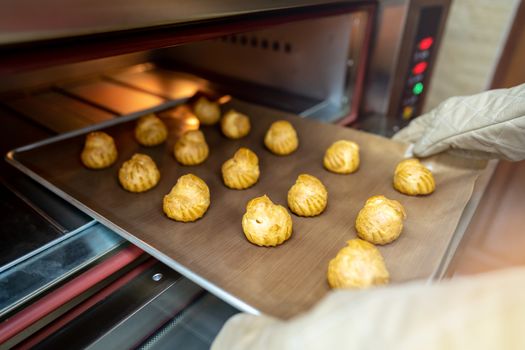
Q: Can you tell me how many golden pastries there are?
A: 15